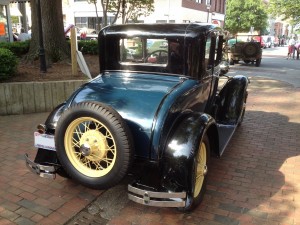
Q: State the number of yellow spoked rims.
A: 2